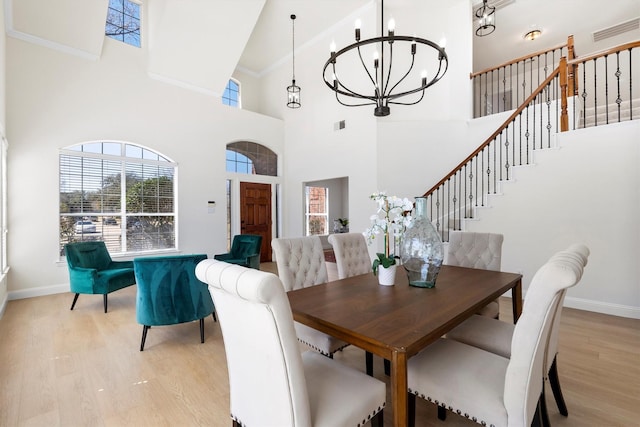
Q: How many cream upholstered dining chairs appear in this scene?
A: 6